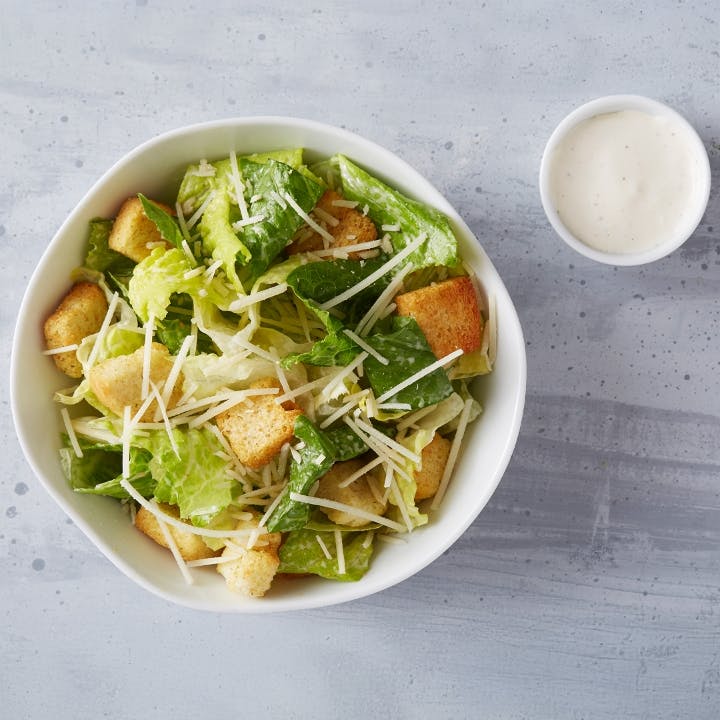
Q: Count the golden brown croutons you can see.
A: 10